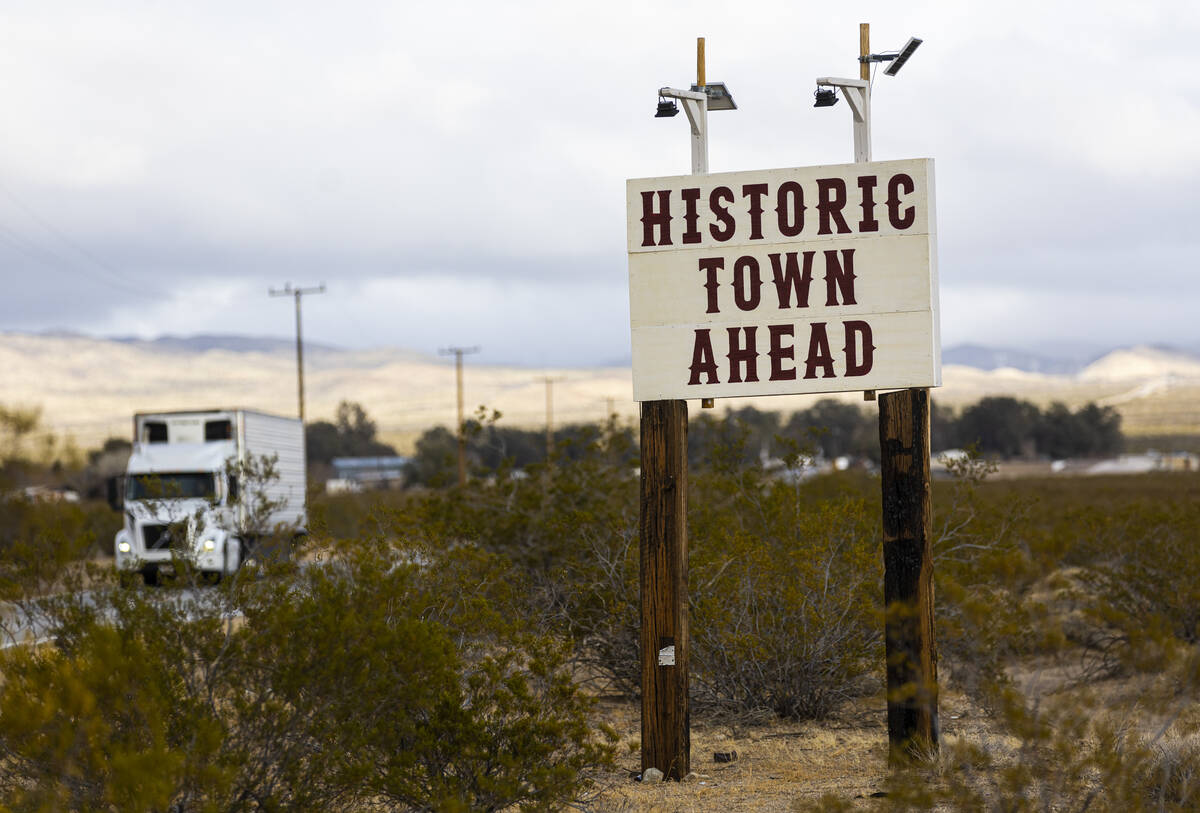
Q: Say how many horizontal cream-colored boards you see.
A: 3